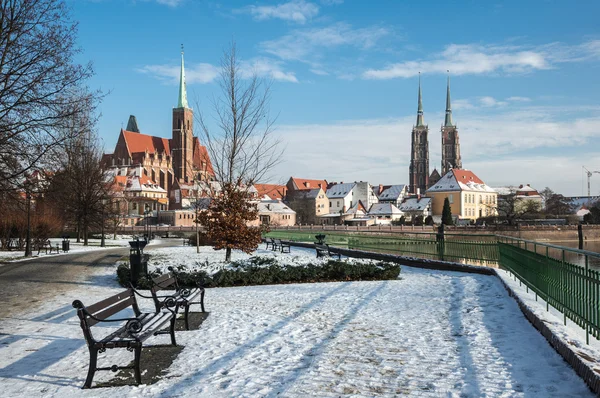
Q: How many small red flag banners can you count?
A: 0